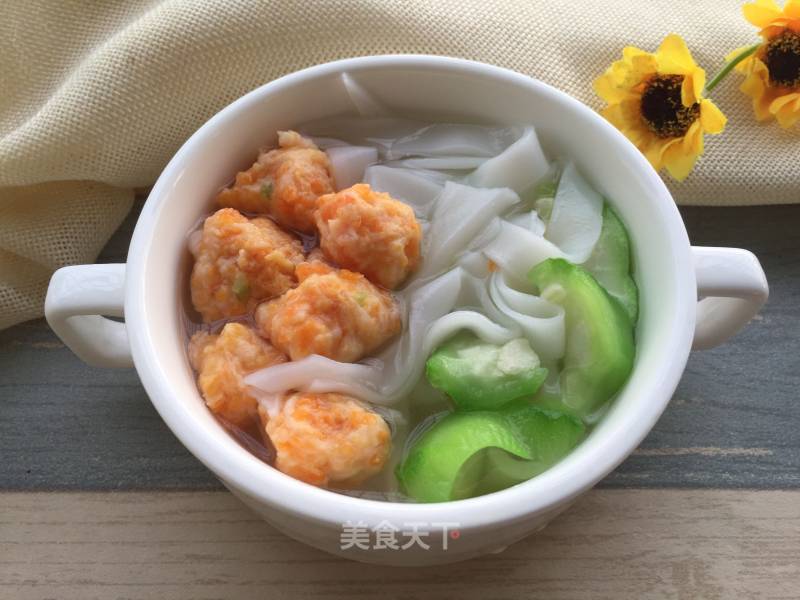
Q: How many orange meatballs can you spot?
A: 6